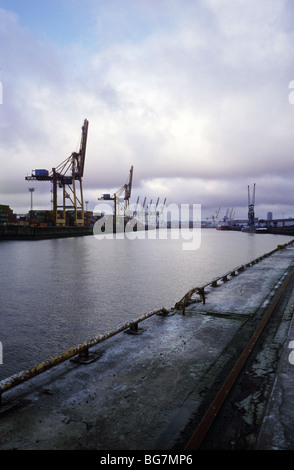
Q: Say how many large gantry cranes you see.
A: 2